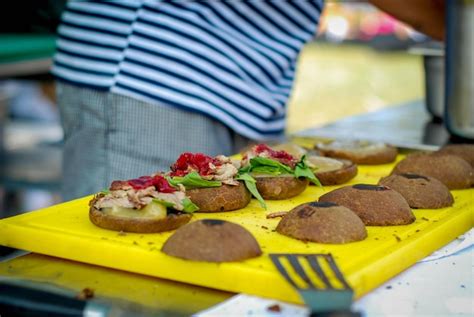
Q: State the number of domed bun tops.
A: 6